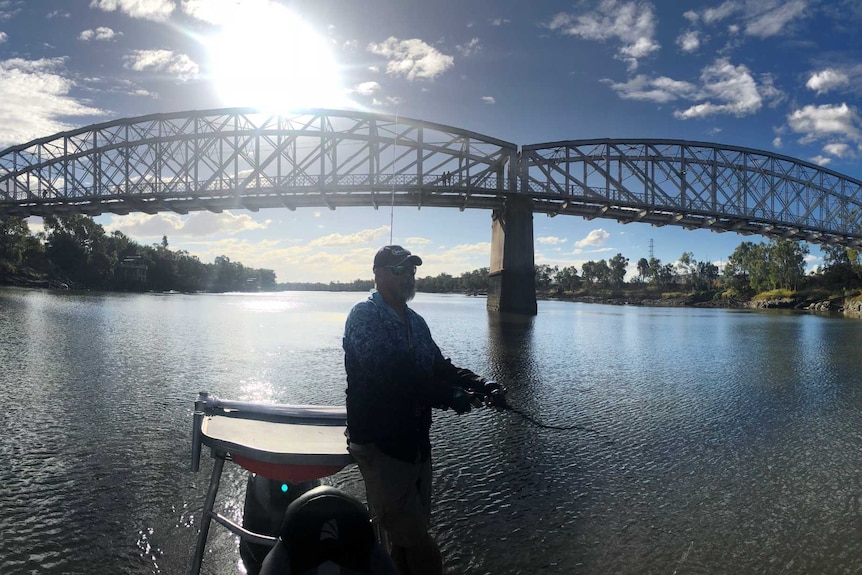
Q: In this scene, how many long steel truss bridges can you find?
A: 1